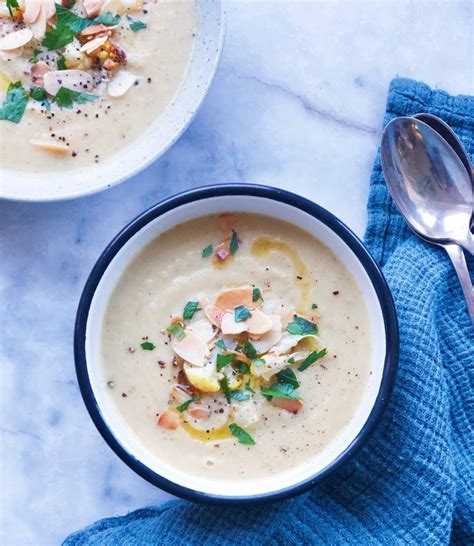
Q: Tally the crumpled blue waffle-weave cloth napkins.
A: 1